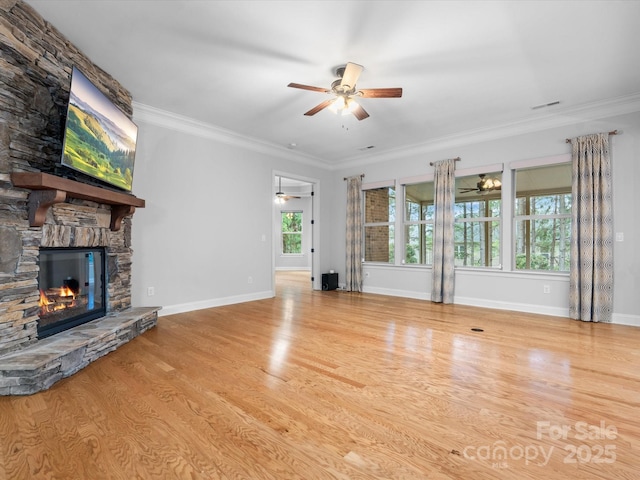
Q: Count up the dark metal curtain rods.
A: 3